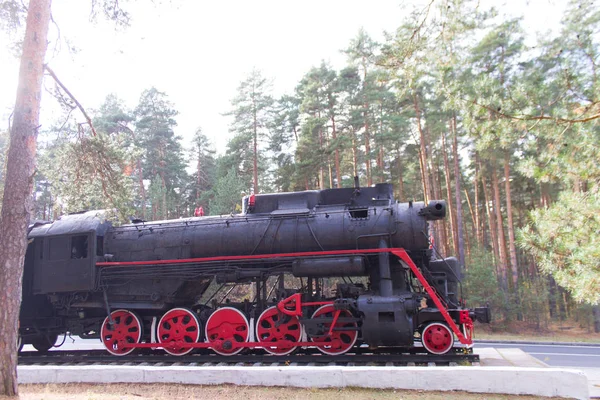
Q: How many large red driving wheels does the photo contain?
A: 5